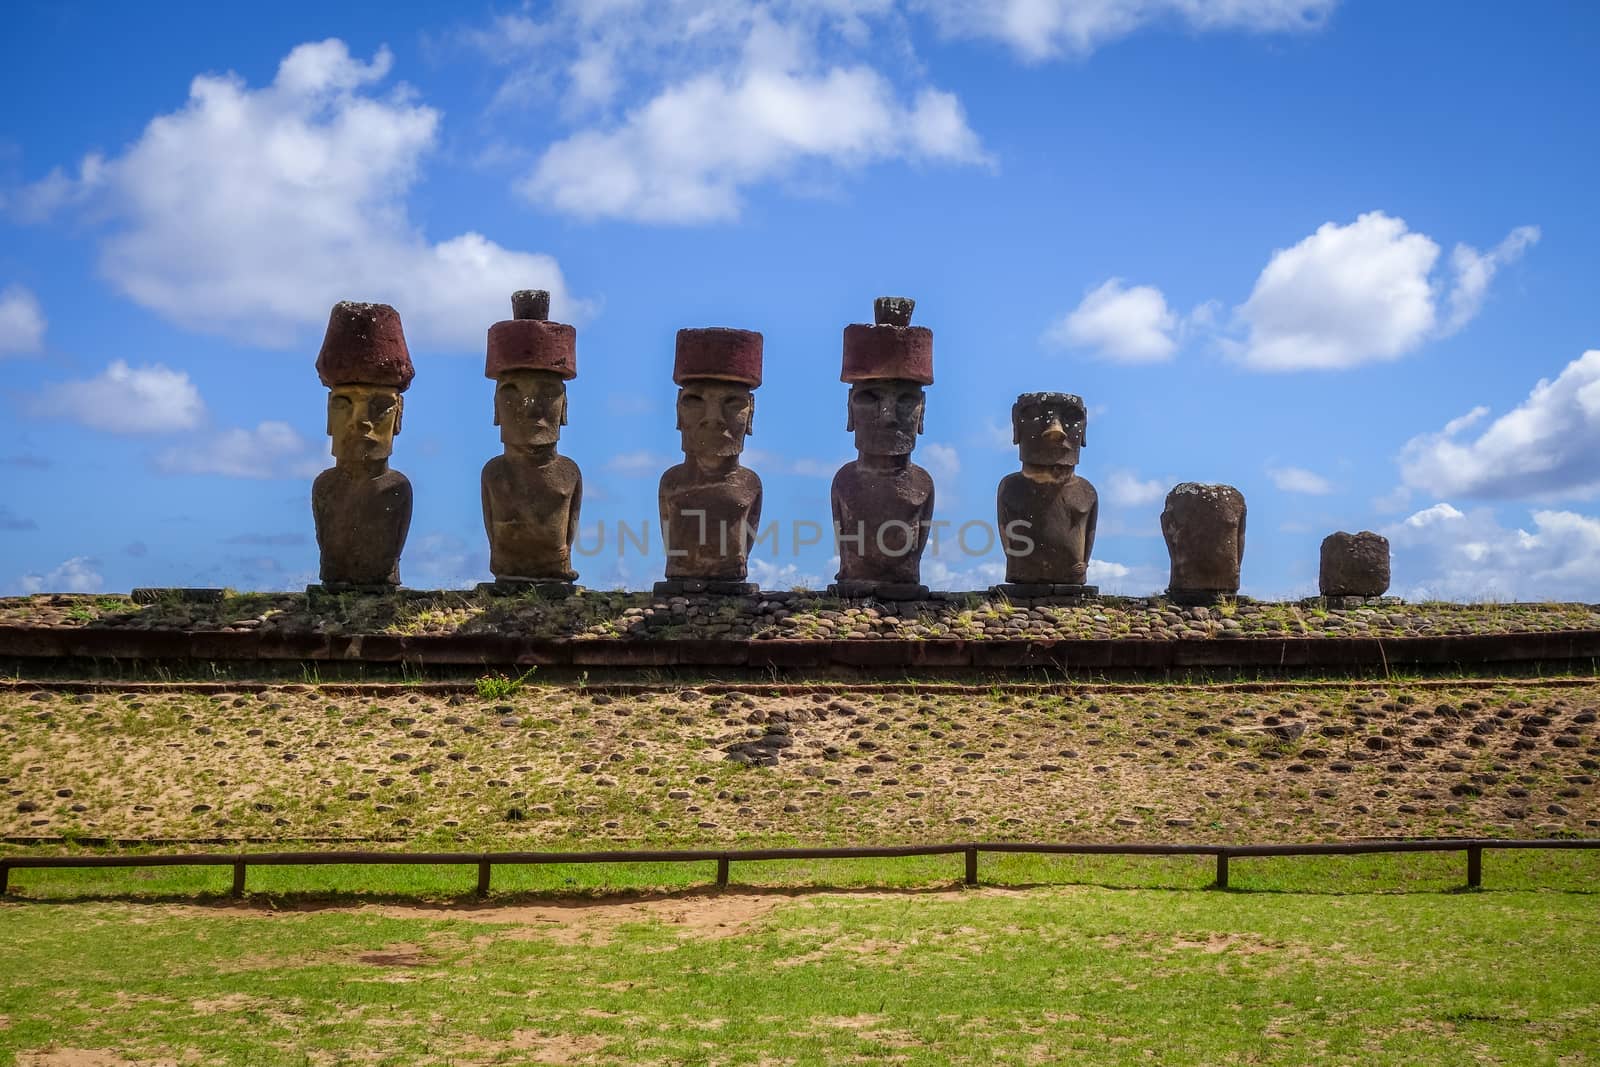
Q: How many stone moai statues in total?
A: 7